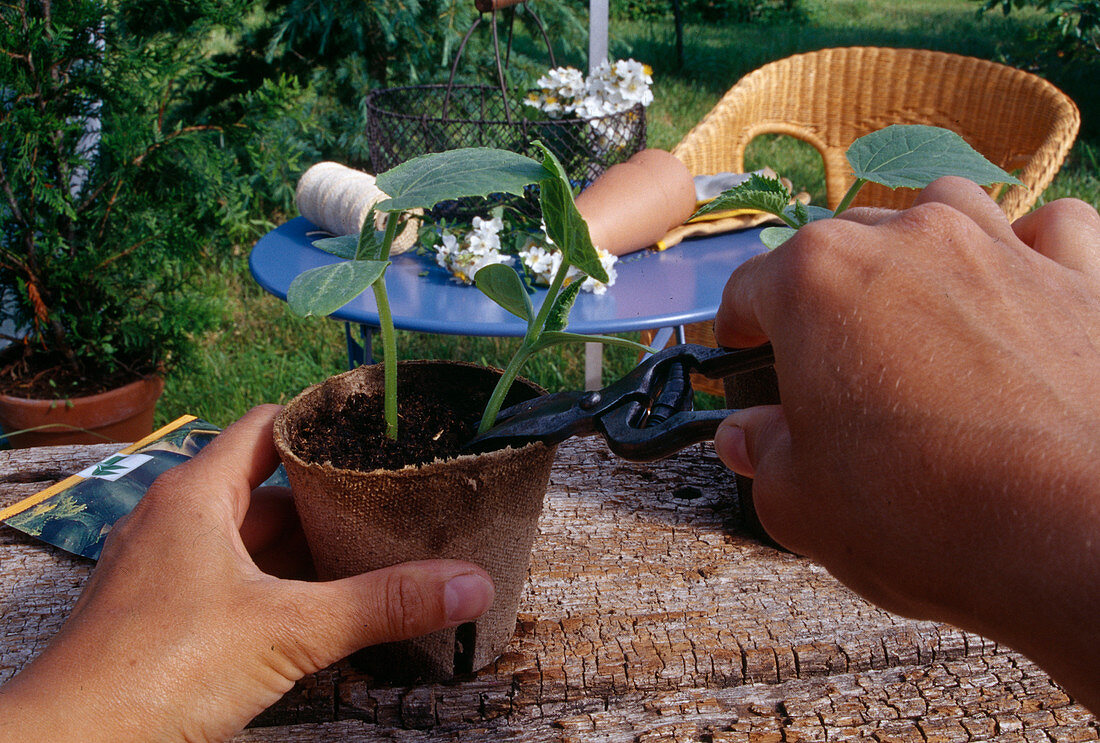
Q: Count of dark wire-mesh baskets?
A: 1